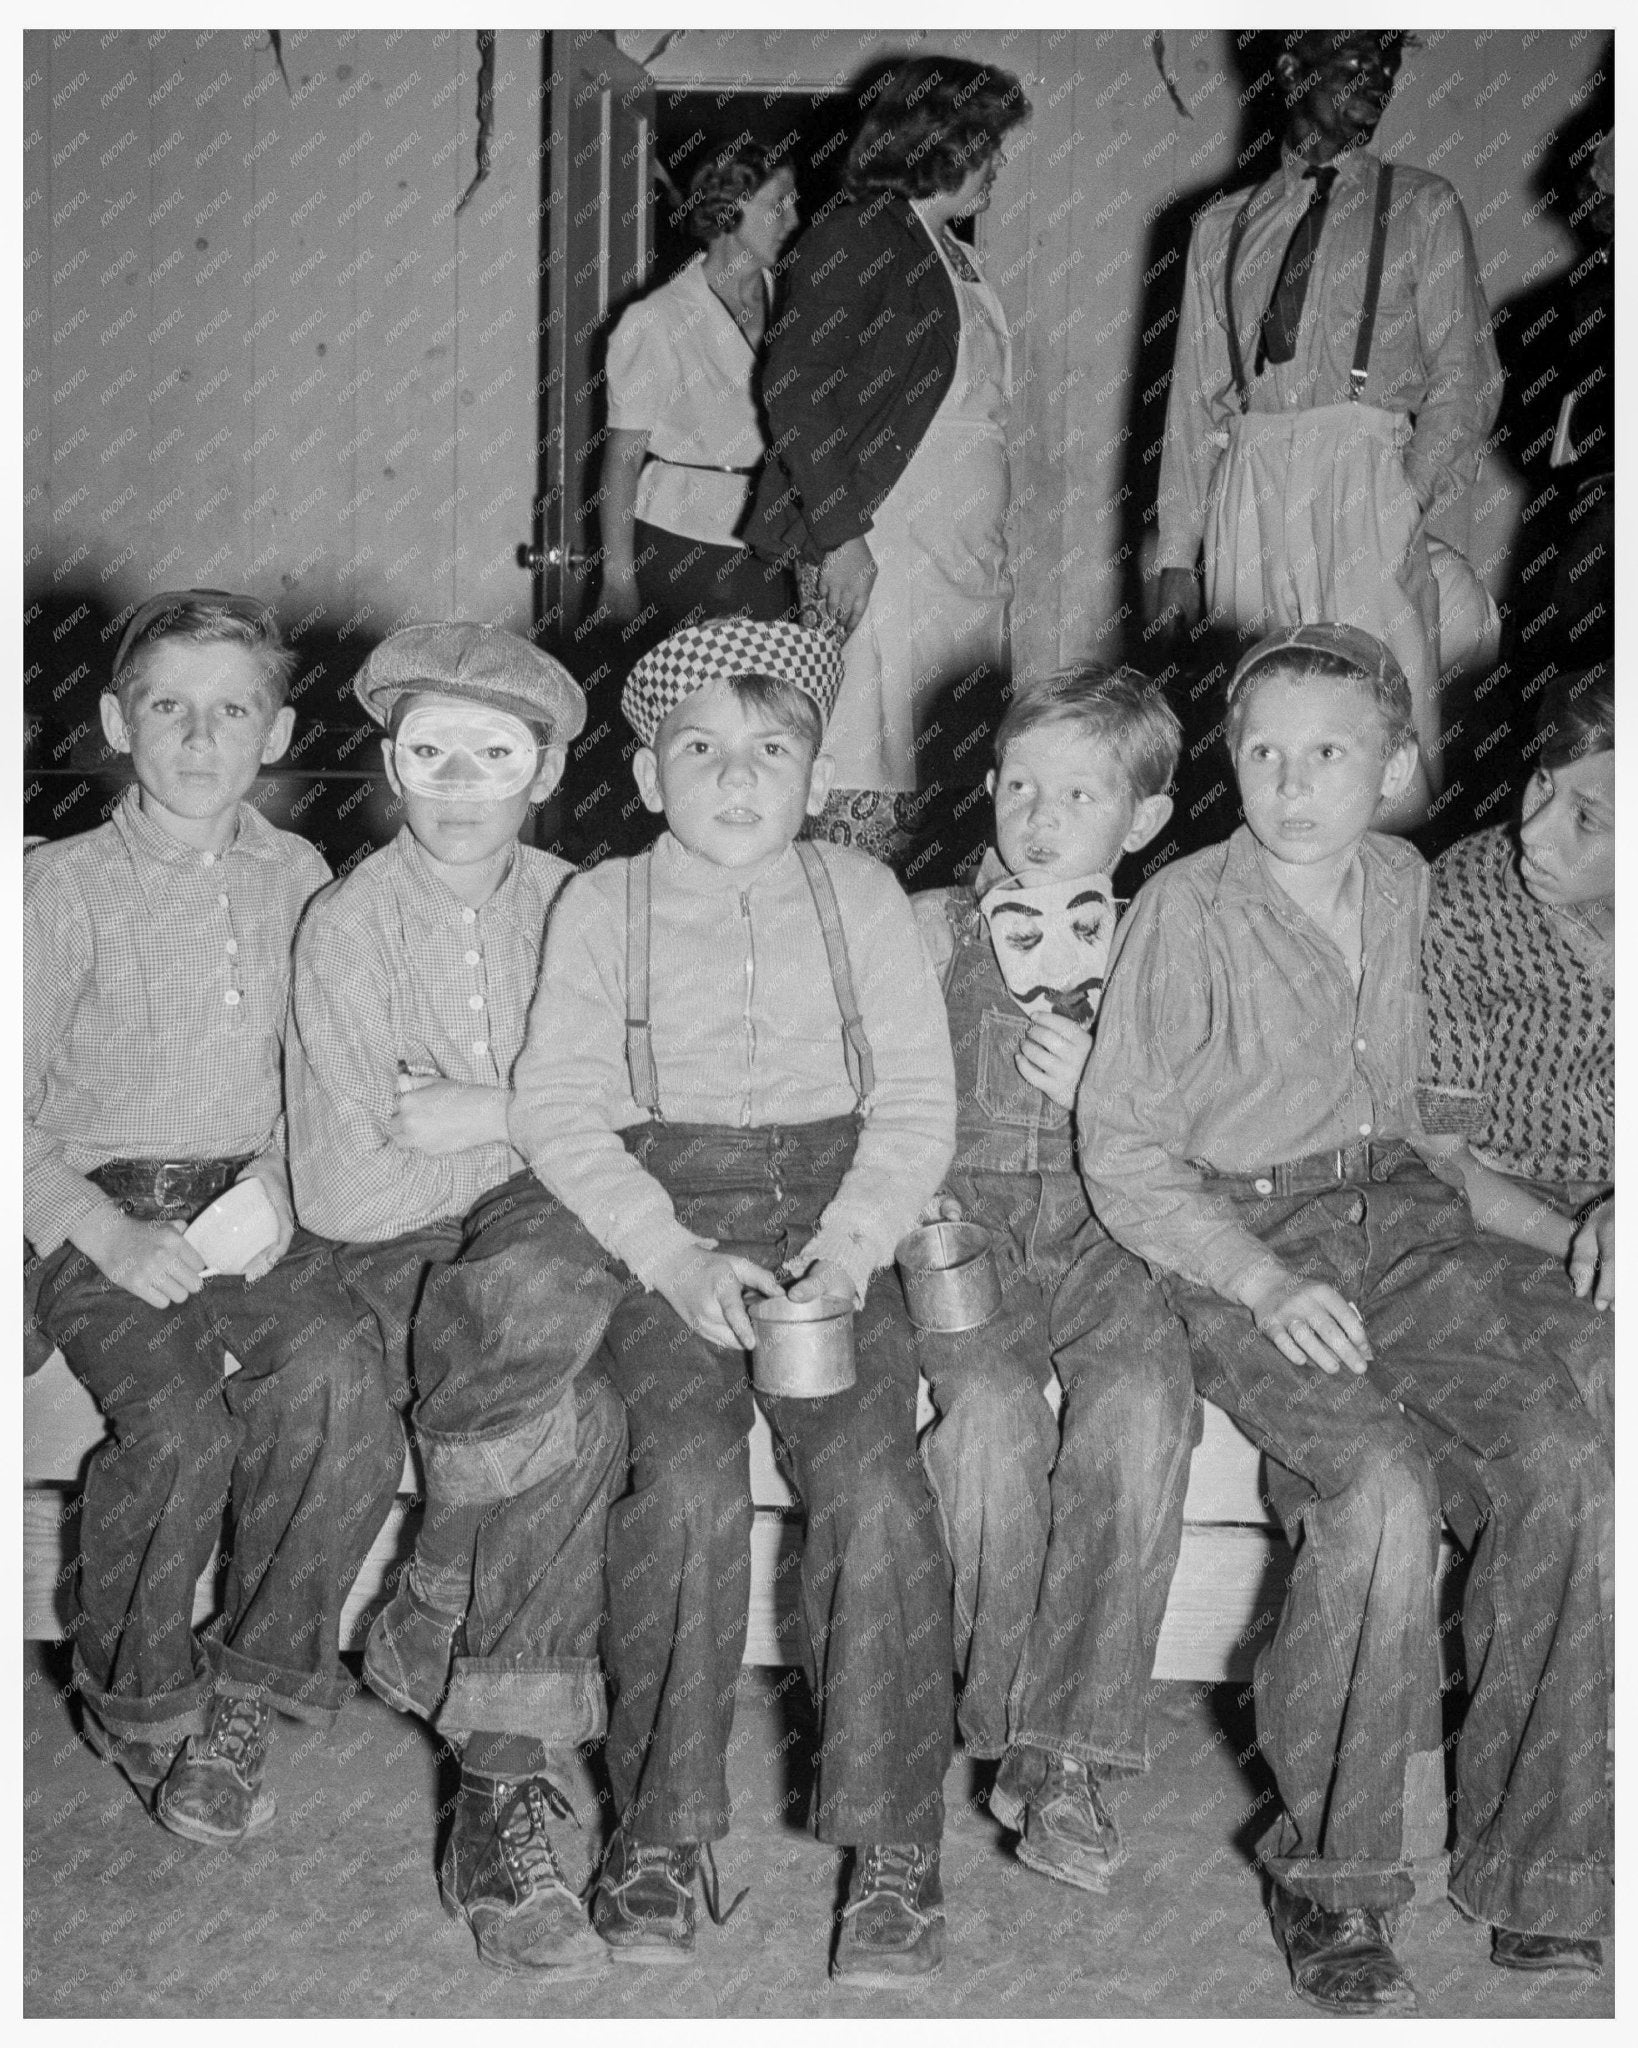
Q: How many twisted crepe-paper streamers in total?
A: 4